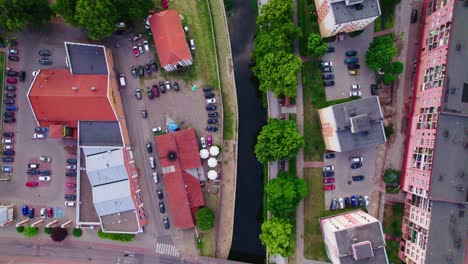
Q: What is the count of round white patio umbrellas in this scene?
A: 4